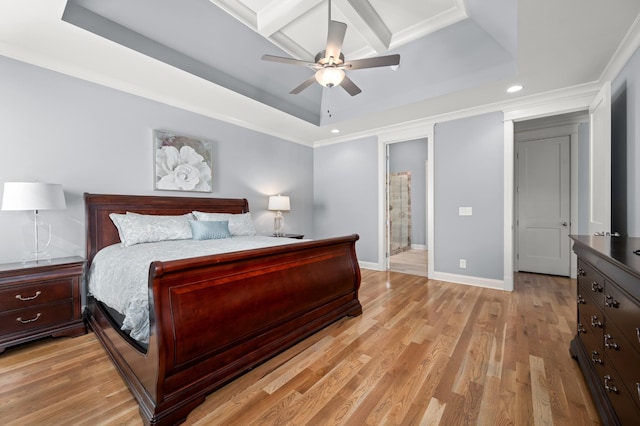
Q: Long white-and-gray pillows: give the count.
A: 2